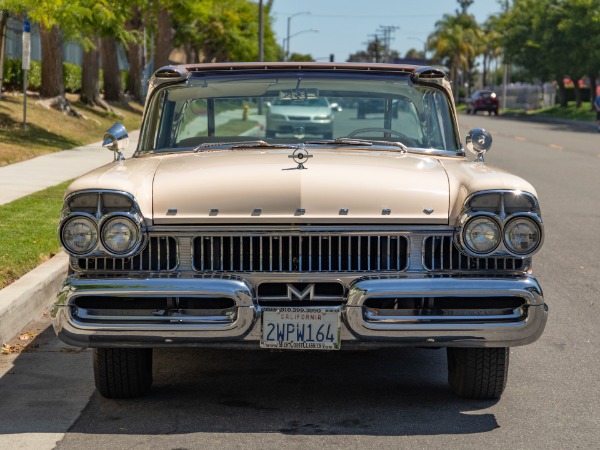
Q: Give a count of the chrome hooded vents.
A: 2